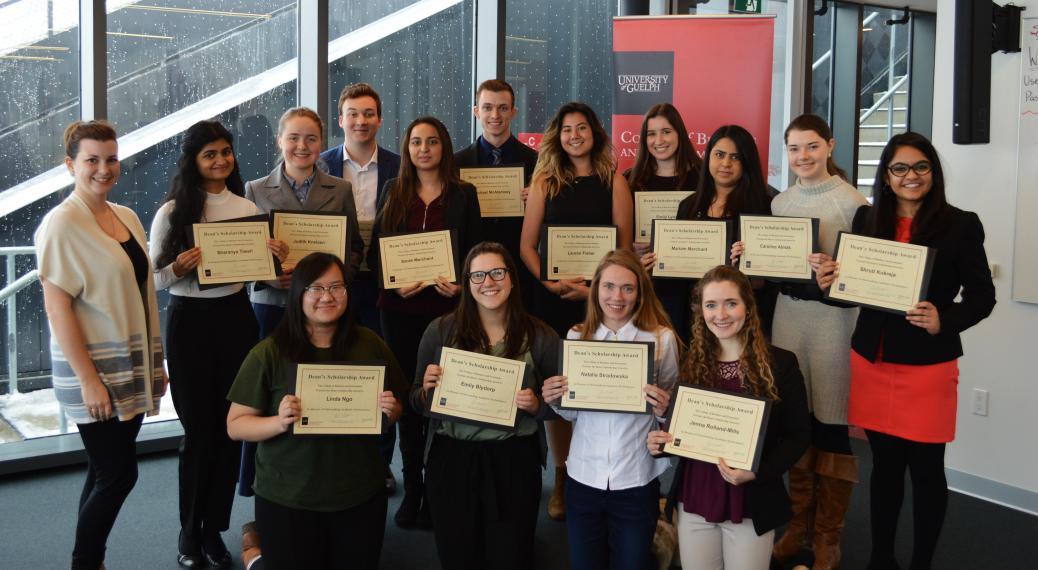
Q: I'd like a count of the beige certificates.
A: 14